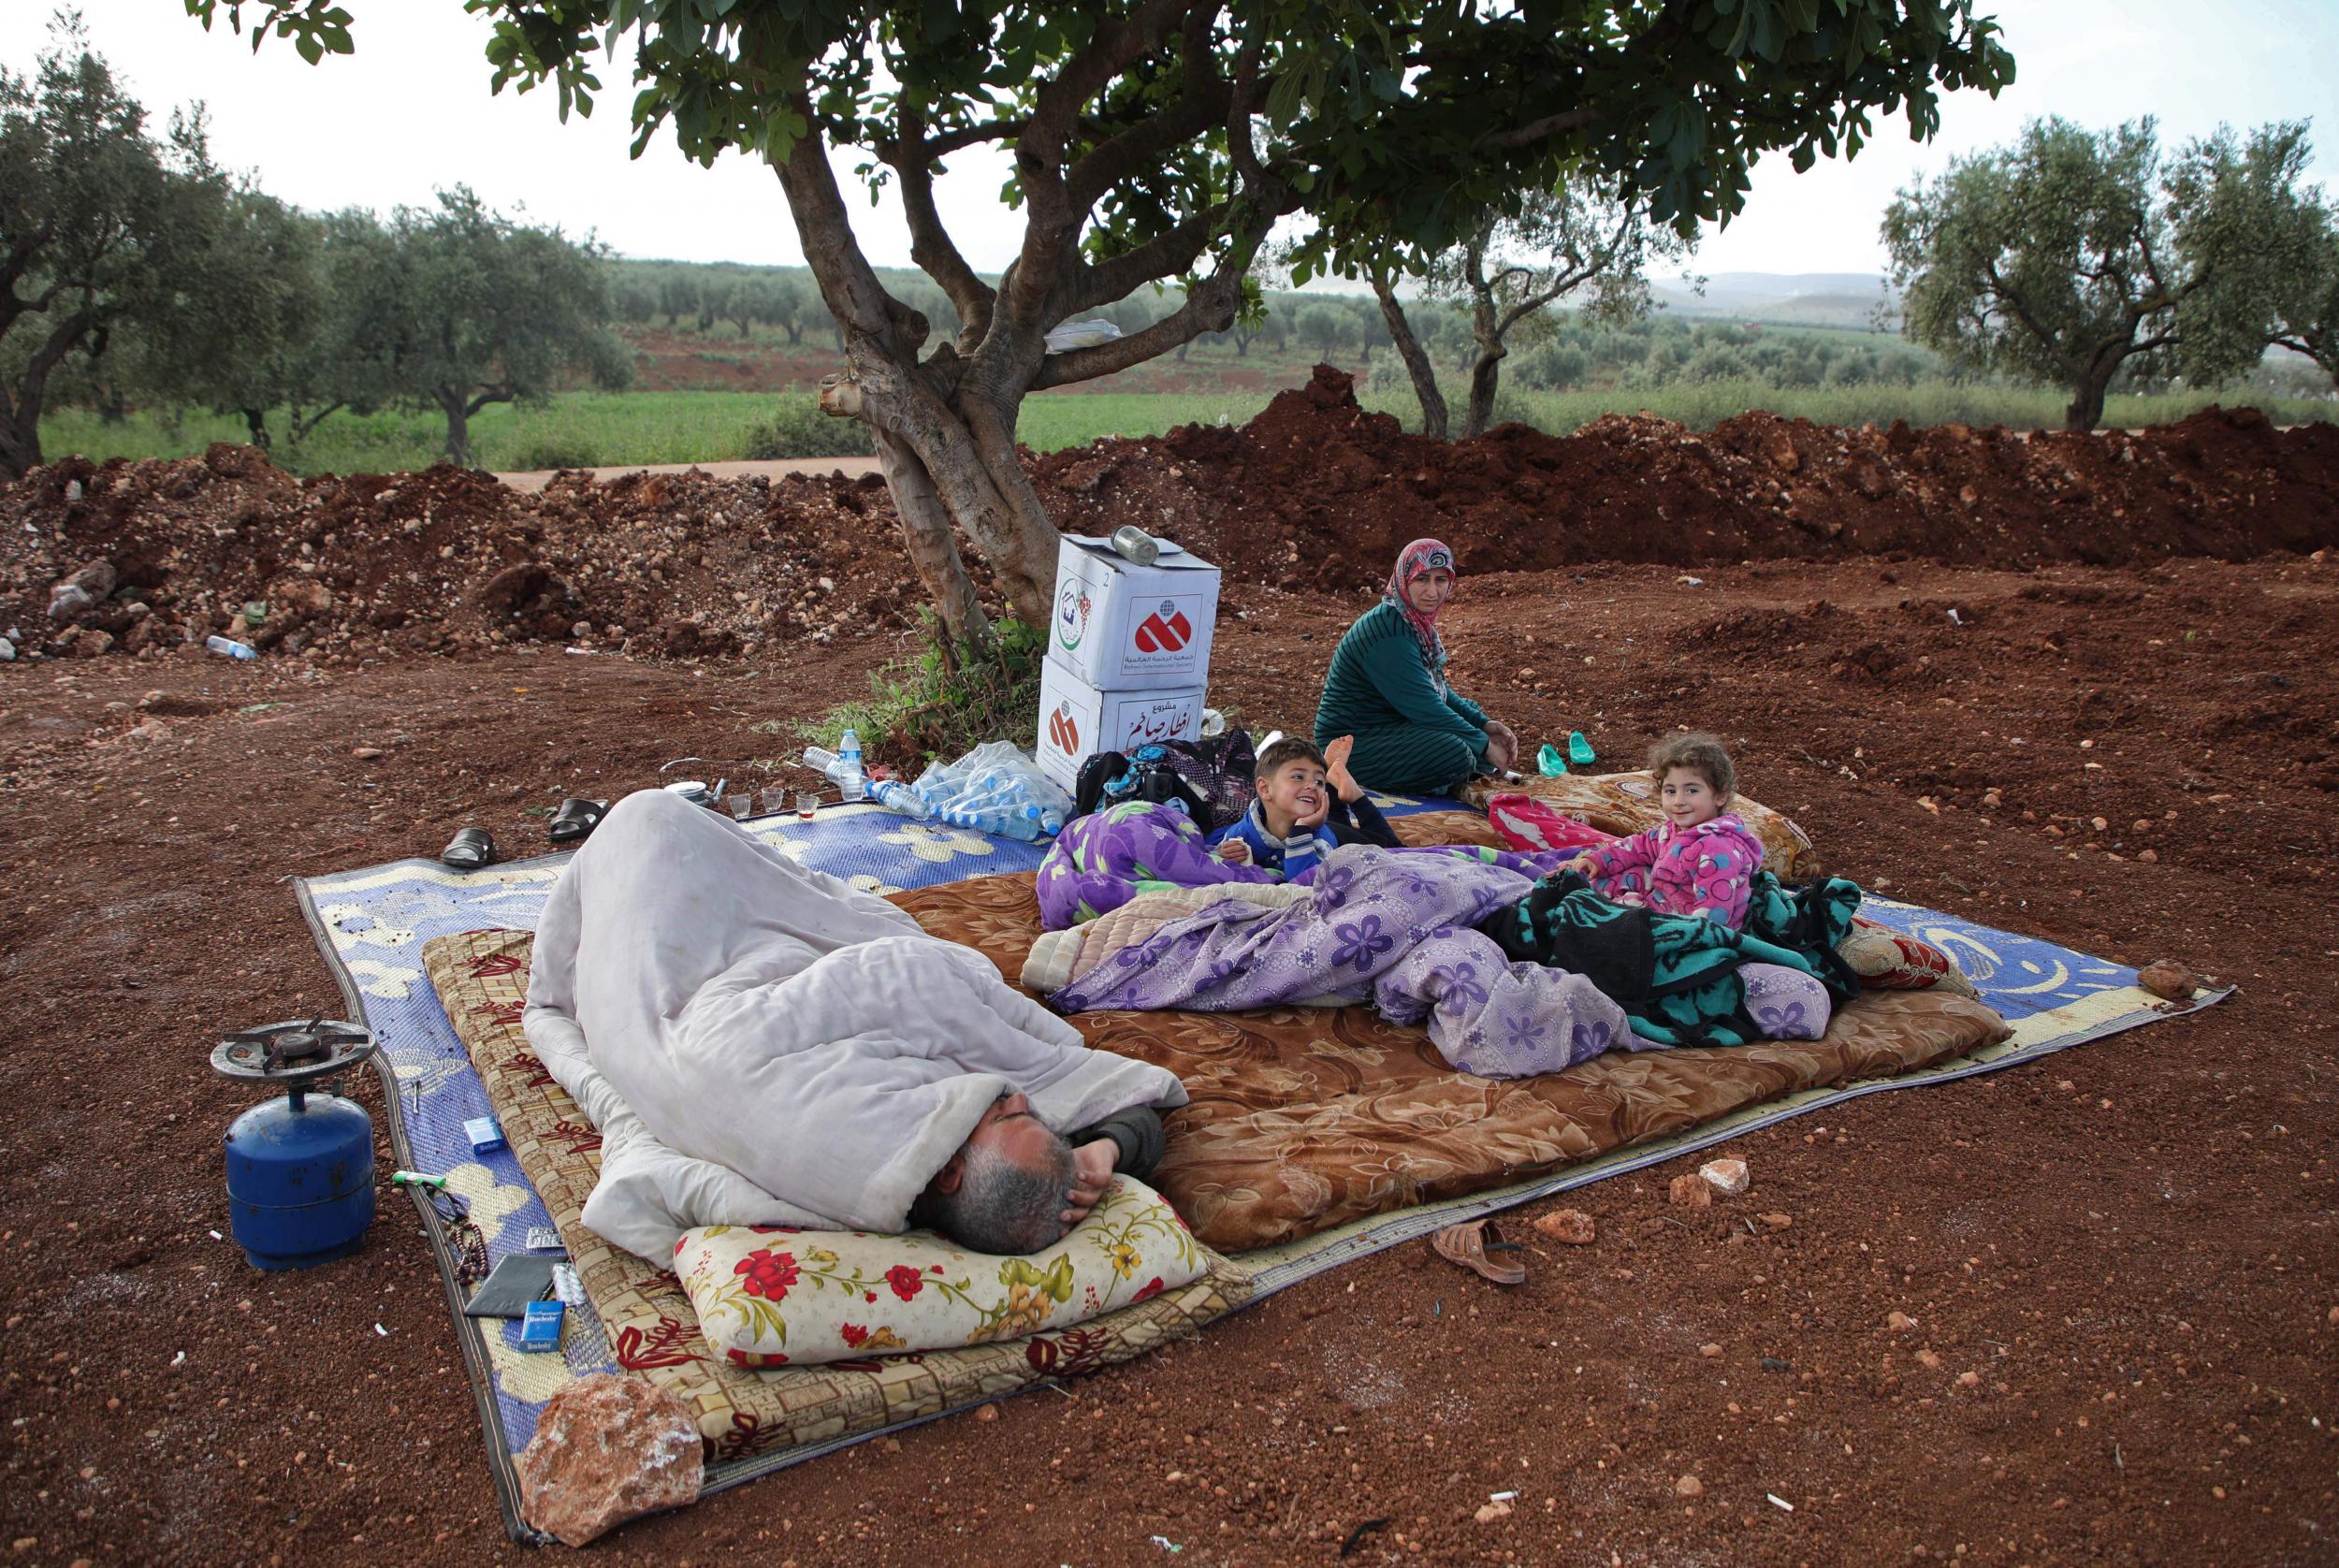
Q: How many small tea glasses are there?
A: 3